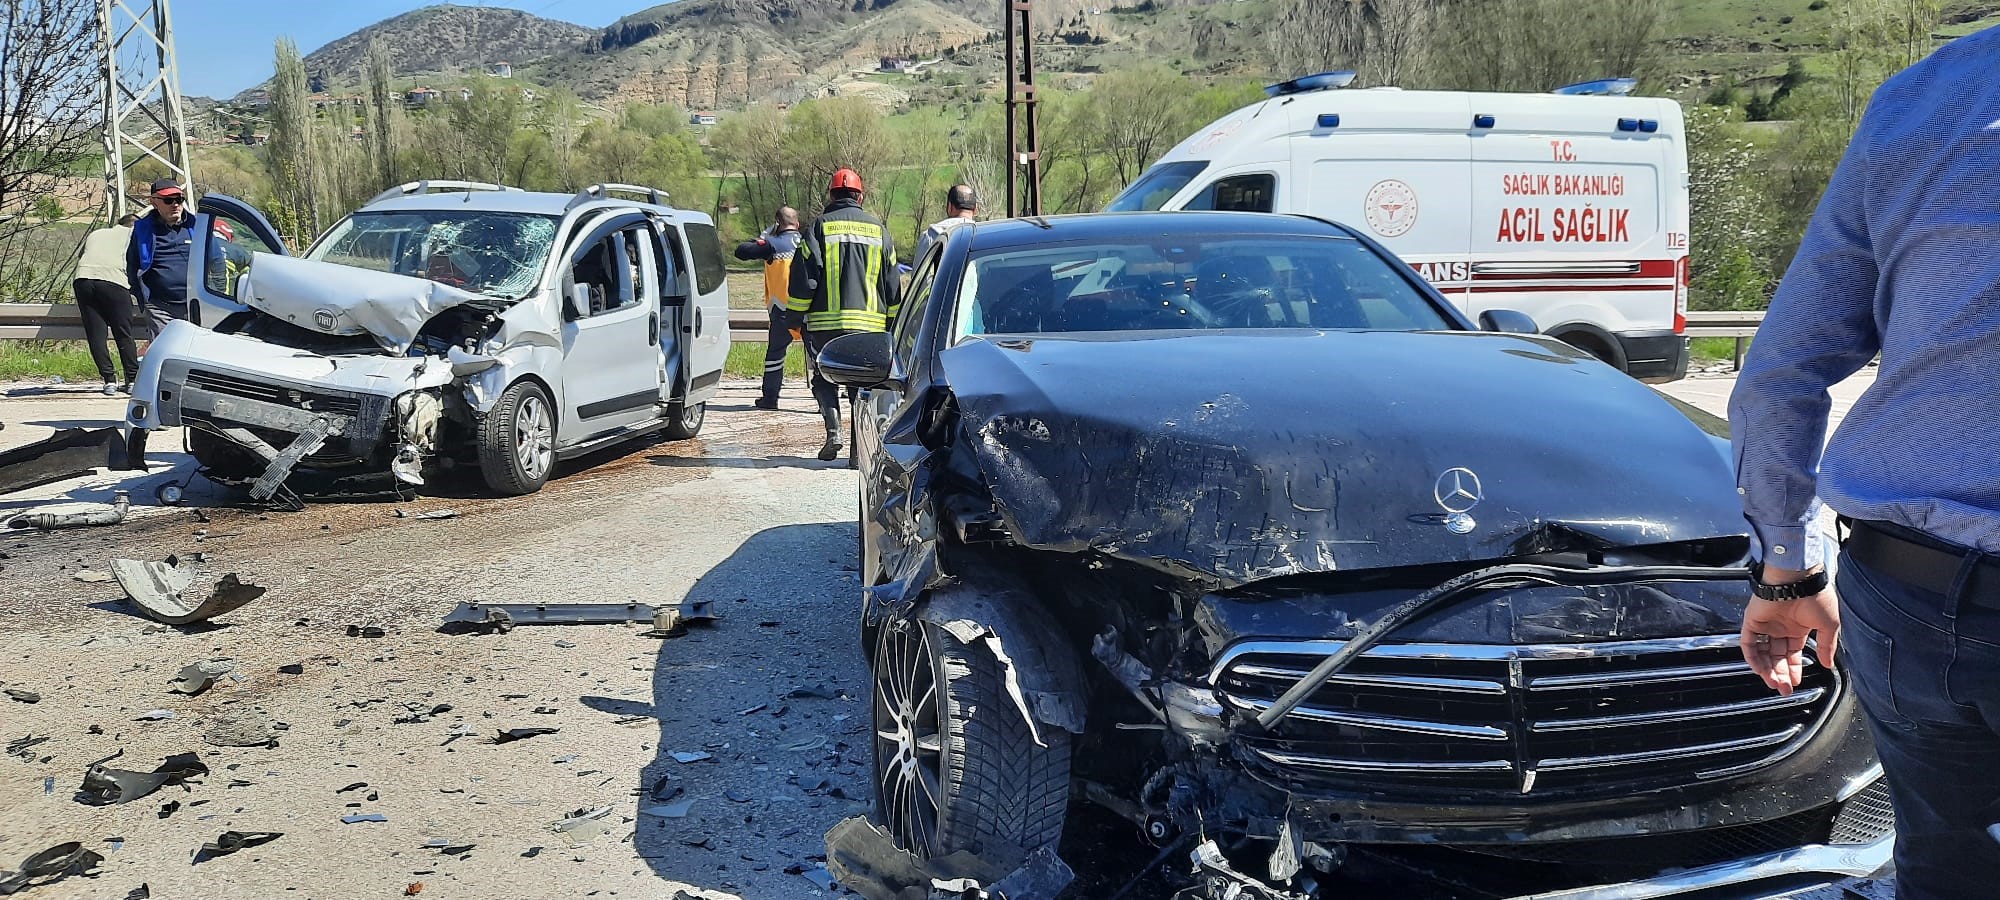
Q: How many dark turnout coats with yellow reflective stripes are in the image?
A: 2